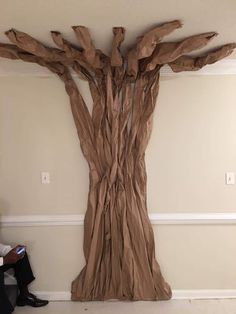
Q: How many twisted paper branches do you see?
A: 8